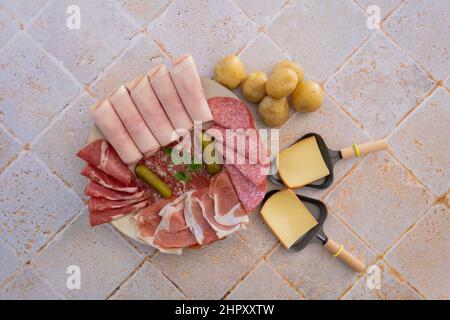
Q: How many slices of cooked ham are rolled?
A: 5